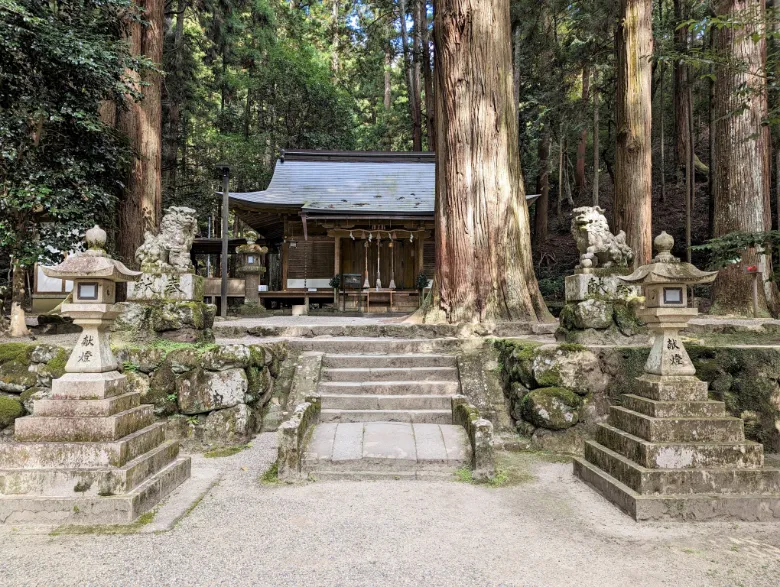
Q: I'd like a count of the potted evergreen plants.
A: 2